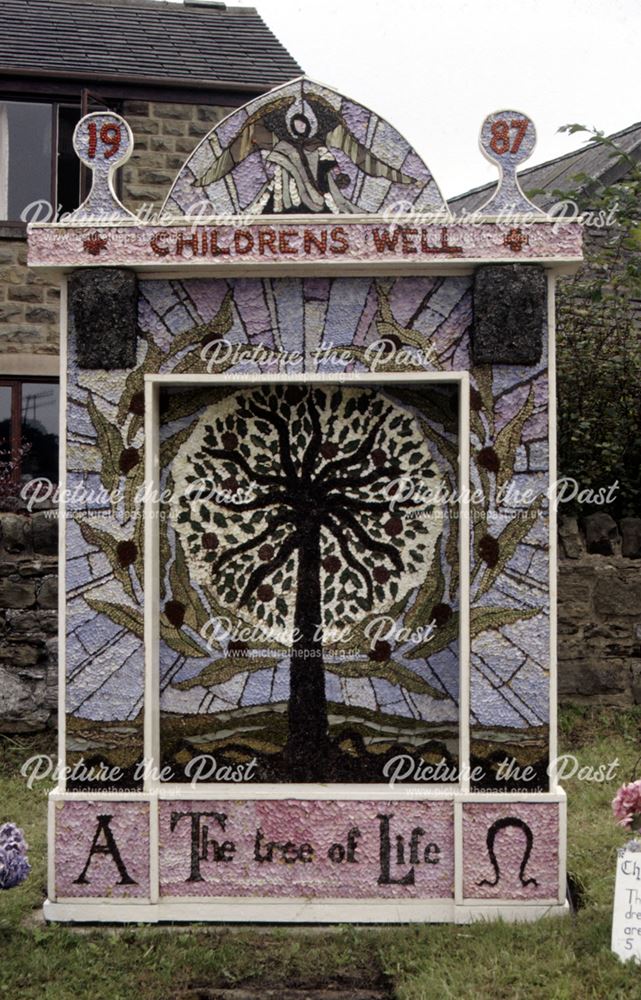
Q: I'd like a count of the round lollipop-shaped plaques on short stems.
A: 2